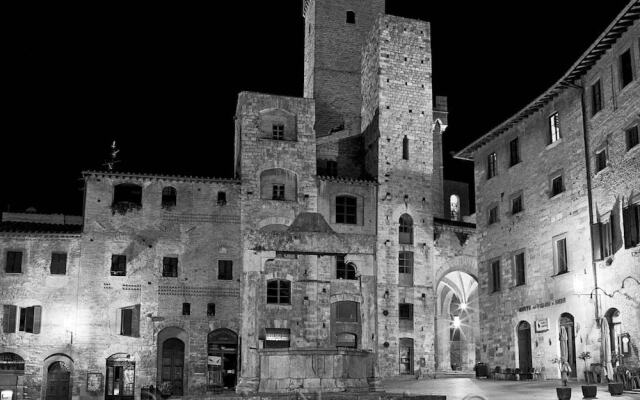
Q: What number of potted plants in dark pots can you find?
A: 3